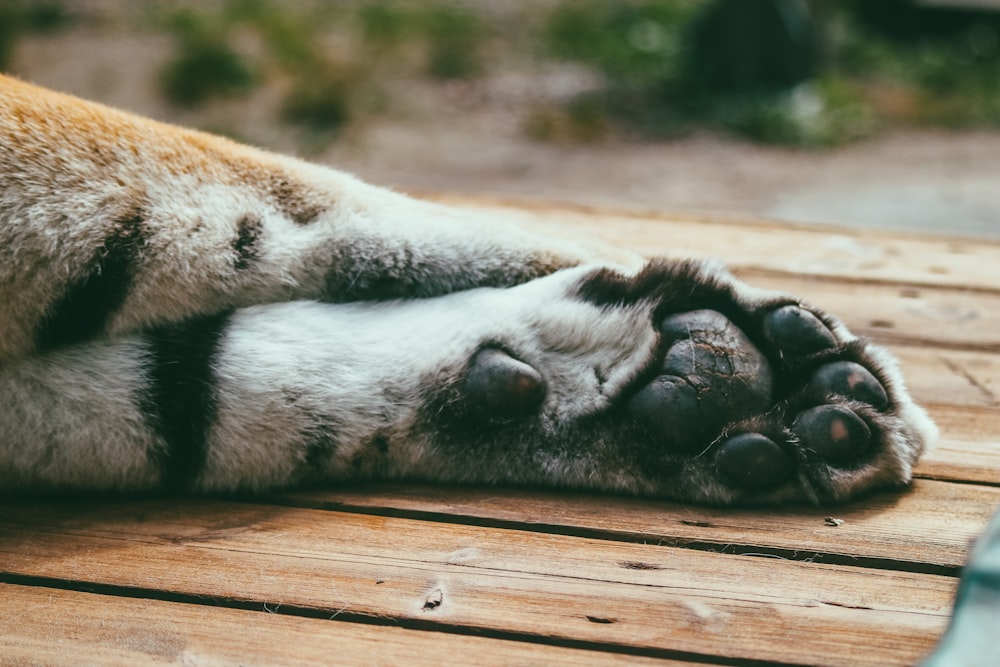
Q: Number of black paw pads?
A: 6